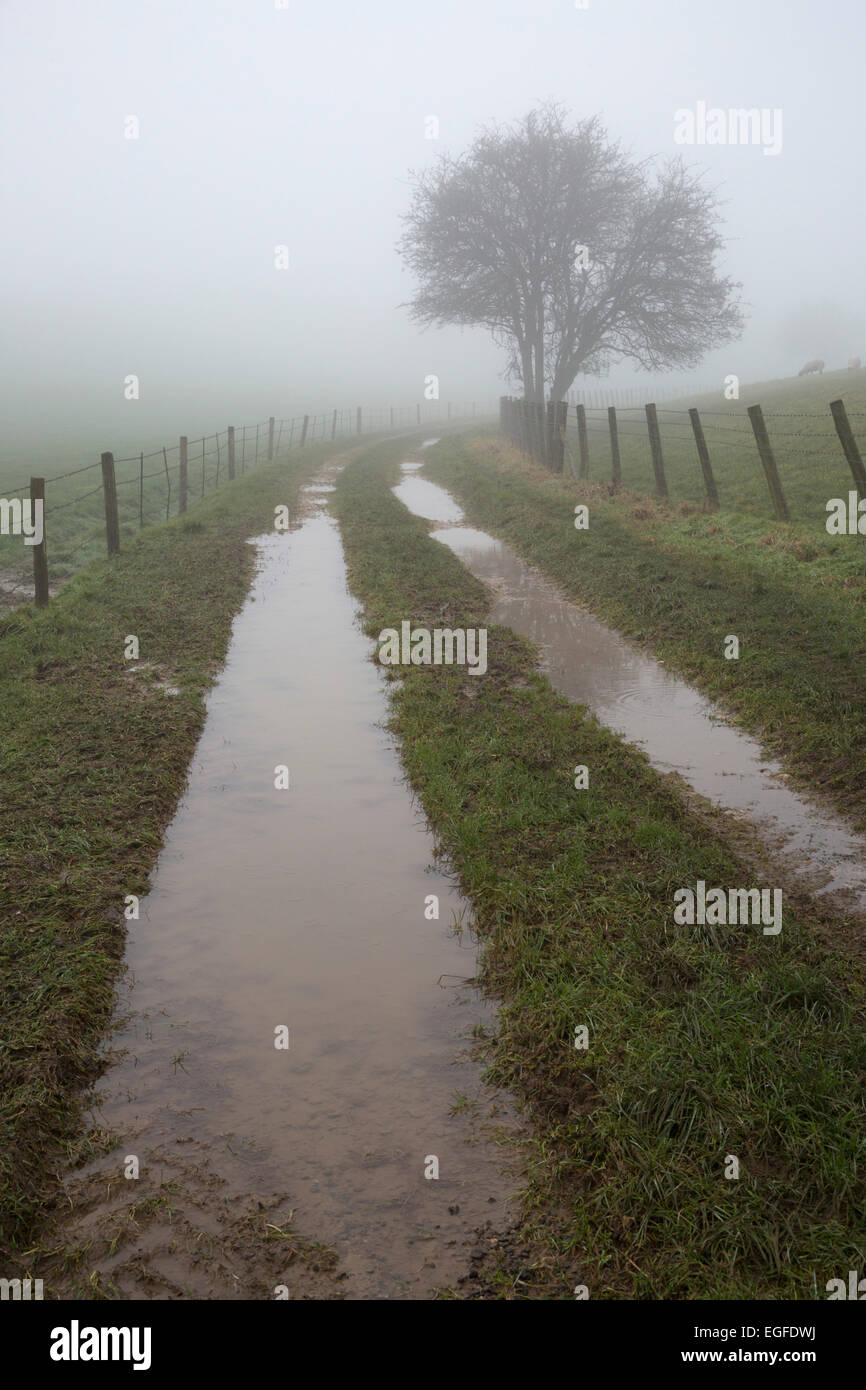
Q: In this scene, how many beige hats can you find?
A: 0